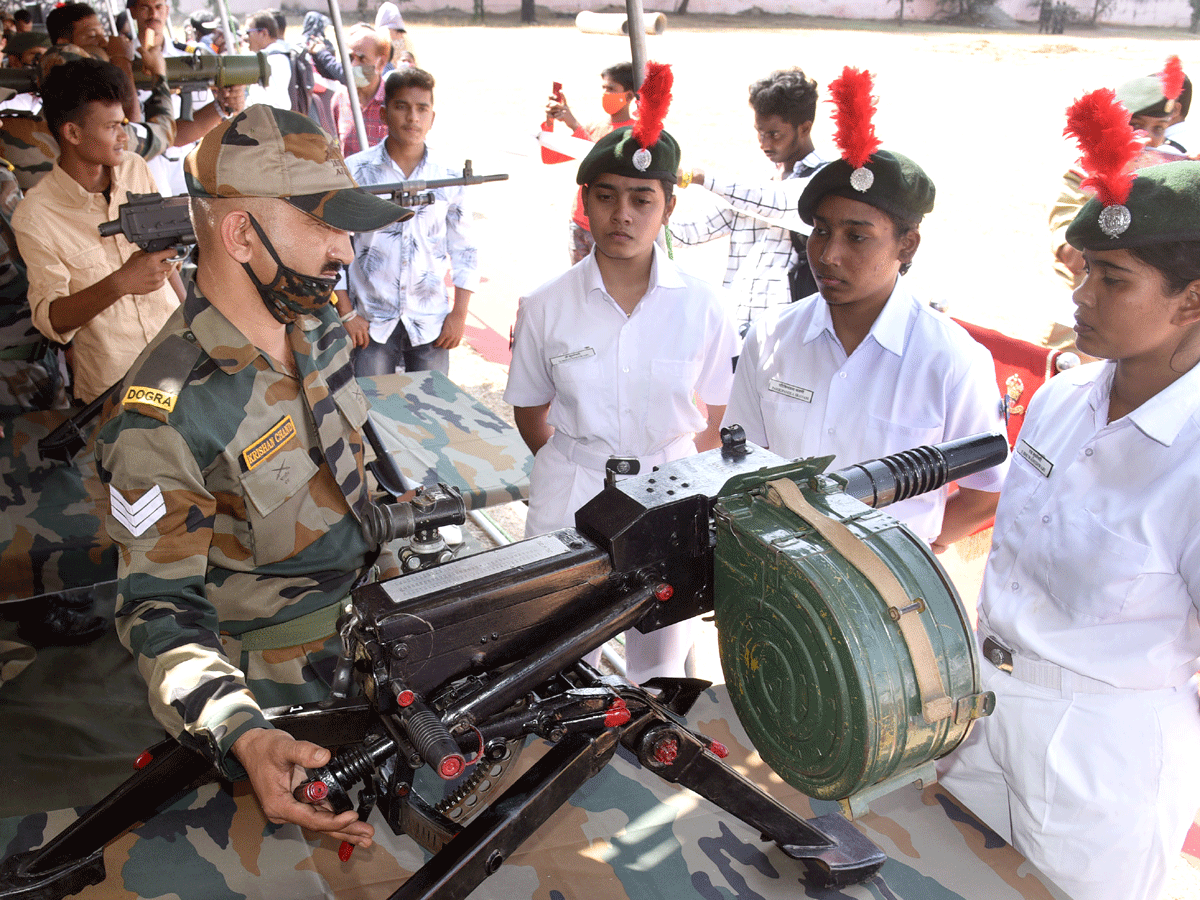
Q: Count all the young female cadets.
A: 3